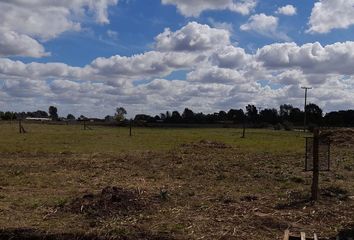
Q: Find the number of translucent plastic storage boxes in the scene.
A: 0